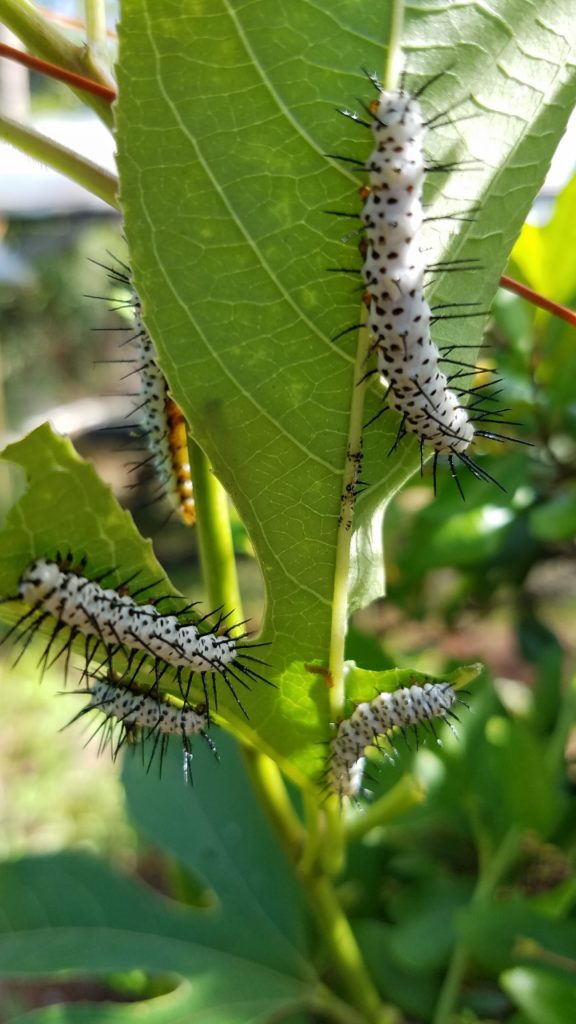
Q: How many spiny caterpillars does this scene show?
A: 5